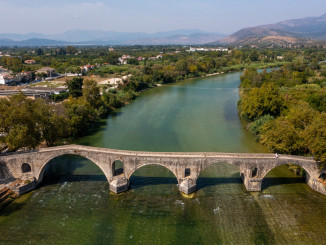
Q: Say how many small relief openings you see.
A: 4